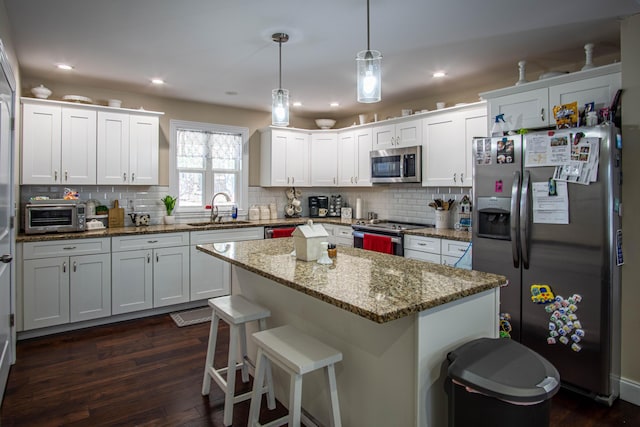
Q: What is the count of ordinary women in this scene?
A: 0